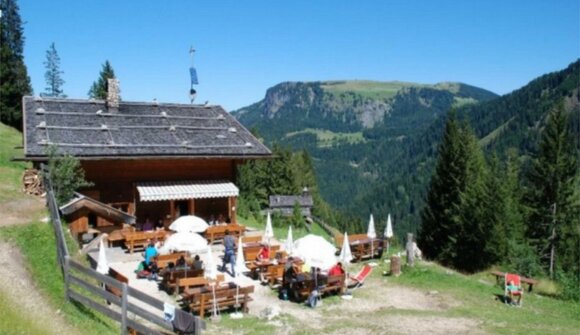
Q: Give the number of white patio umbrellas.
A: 11